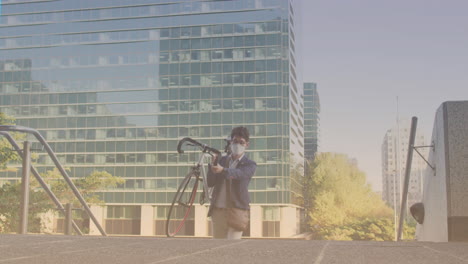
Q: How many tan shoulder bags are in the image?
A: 1